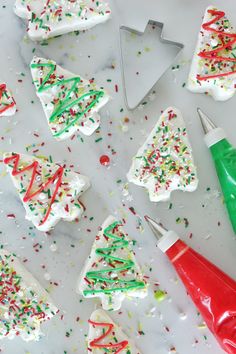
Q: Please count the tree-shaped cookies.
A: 9